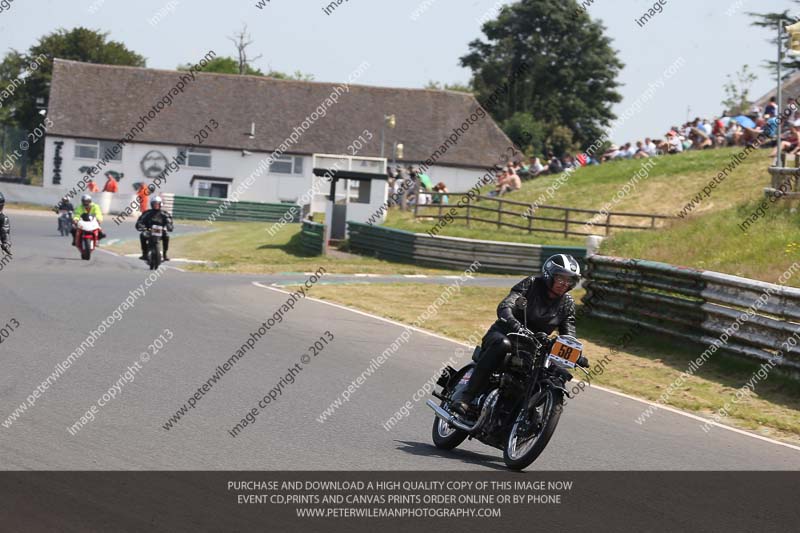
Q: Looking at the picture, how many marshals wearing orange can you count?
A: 3